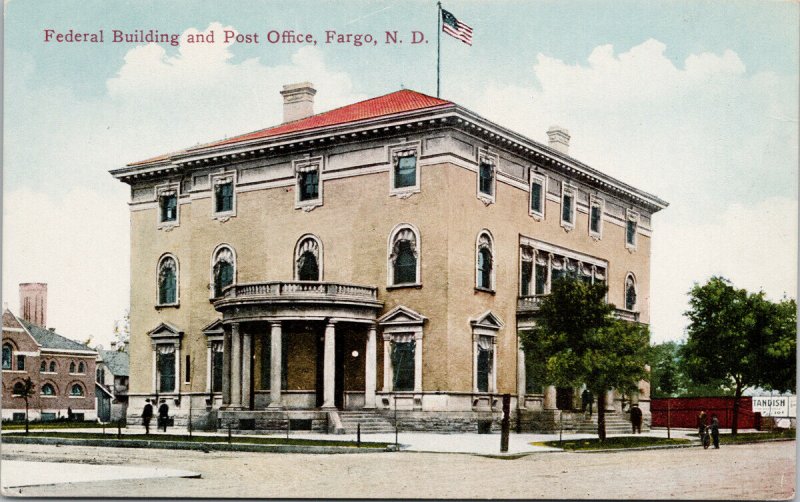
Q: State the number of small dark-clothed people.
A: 6